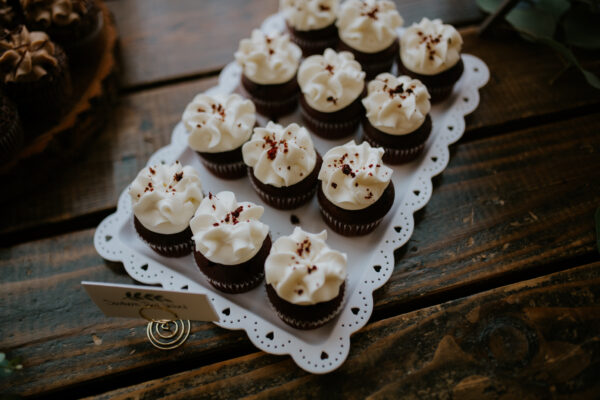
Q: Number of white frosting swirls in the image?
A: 12